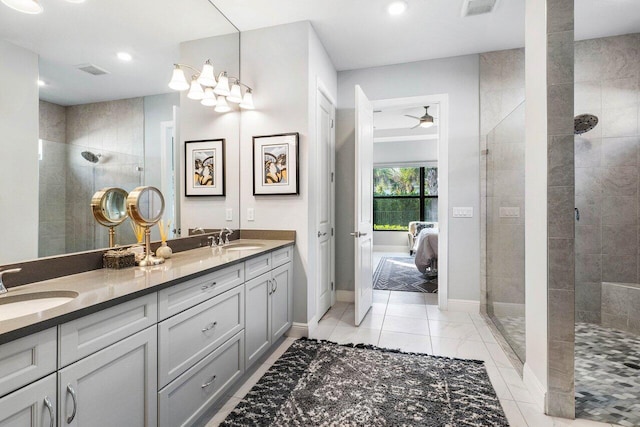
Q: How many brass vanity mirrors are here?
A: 1